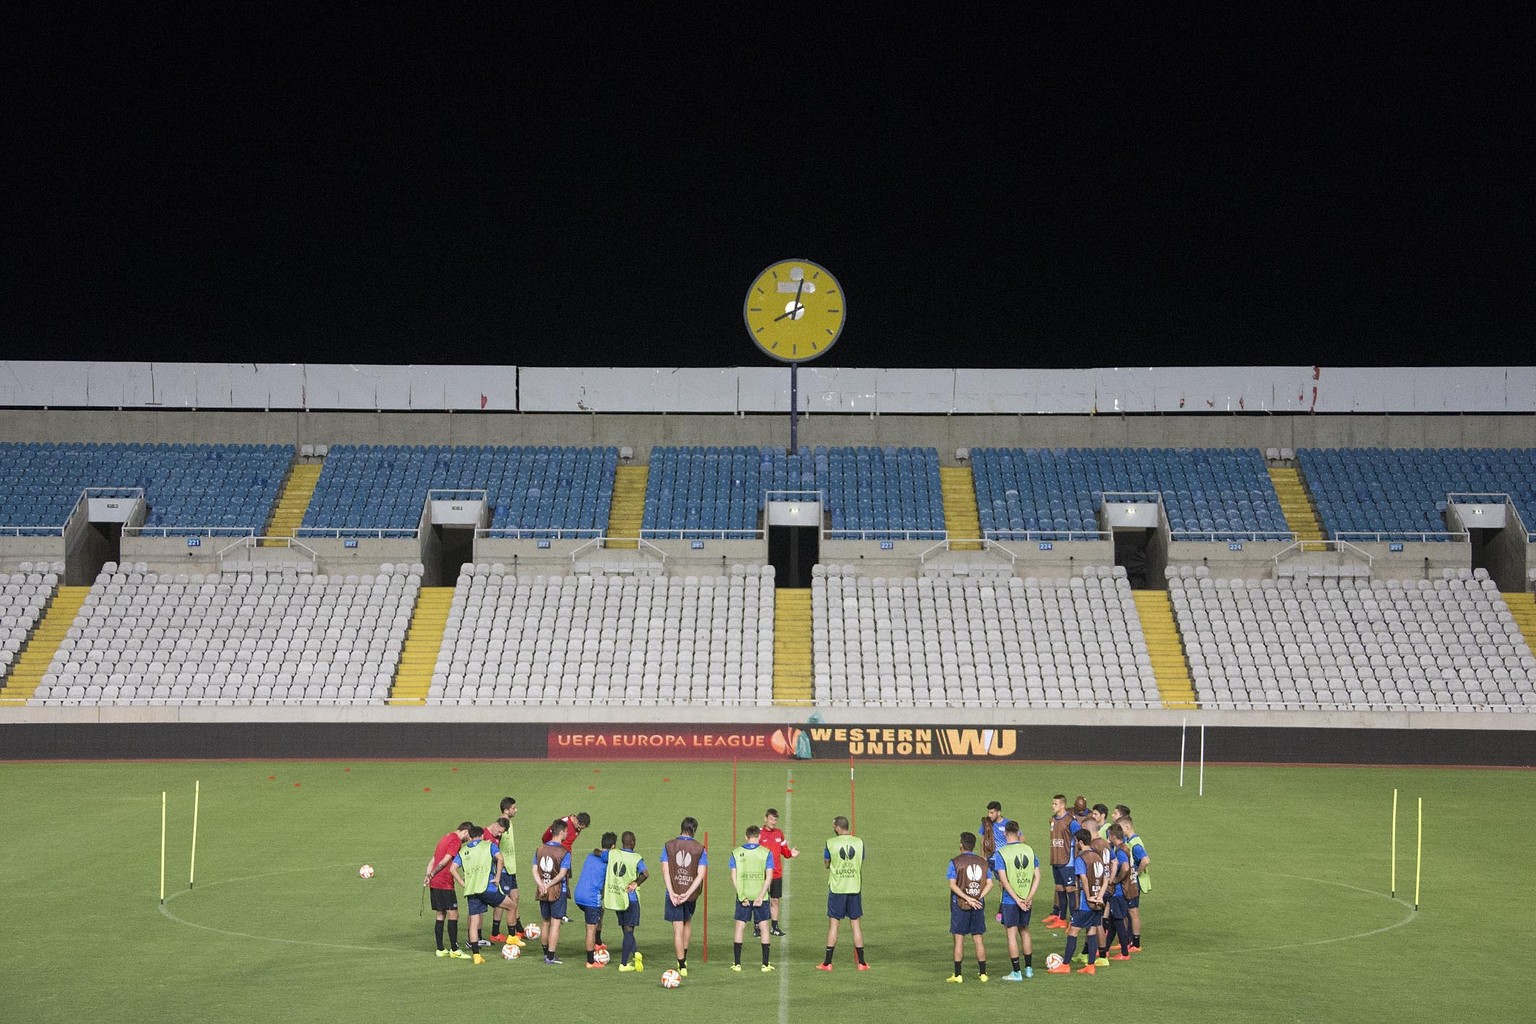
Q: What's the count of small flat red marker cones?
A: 10